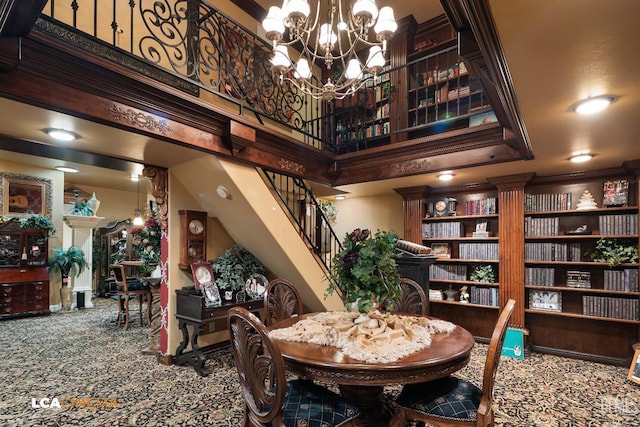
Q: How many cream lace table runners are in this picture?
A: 1